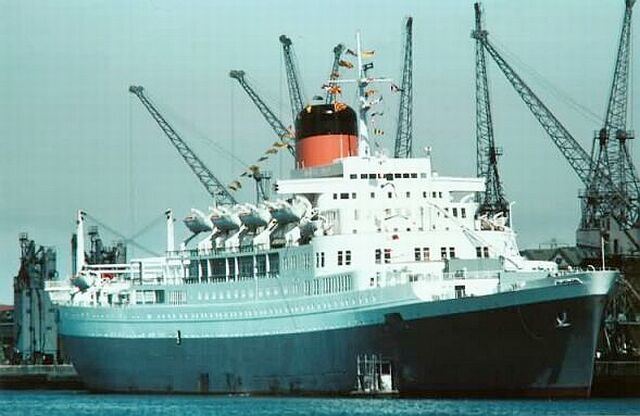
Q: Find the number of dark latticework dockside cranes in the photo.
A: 8